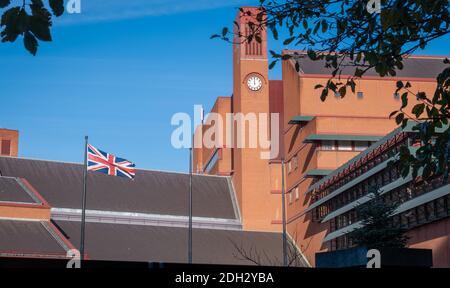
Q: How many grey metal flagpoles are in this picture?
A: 3